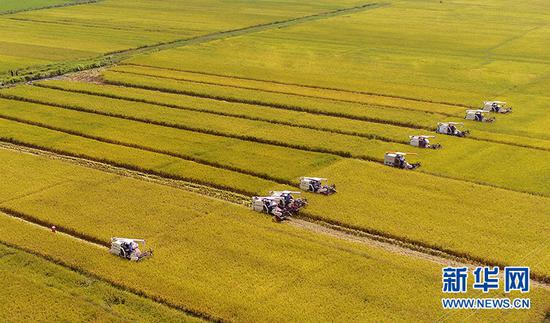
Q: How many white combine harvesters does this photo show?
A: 9